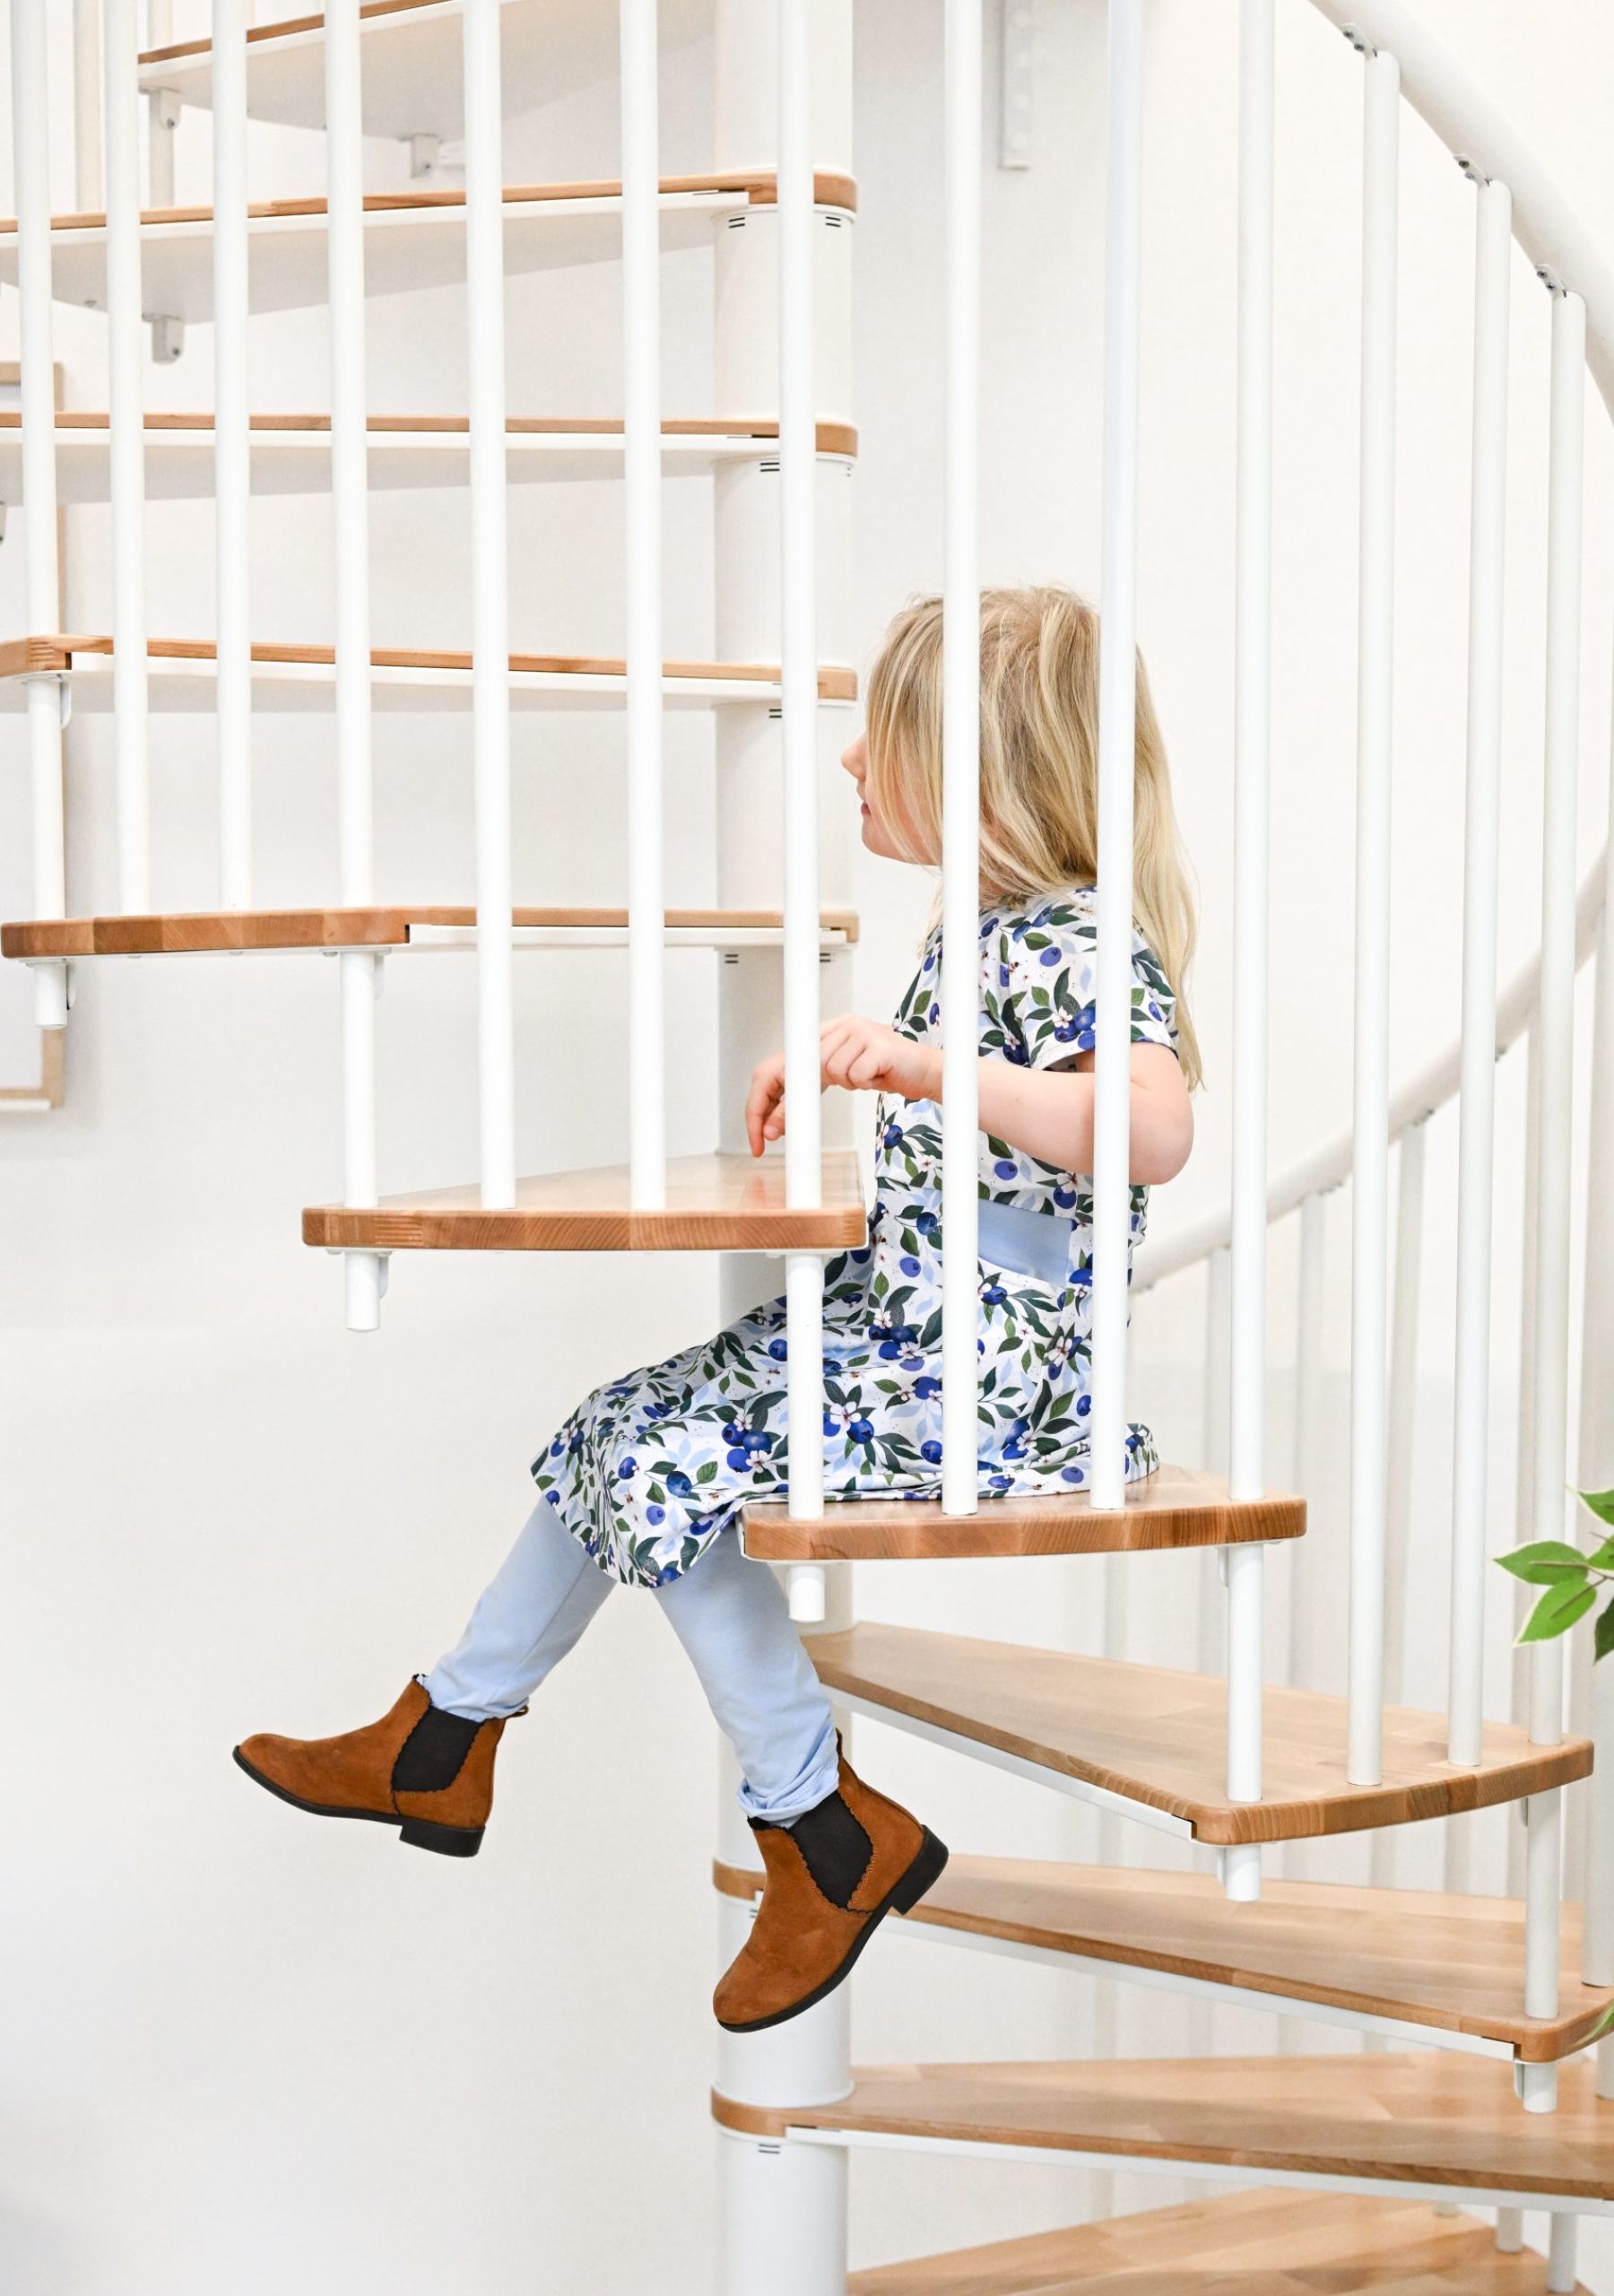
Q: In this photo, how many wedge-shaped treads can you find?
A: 11